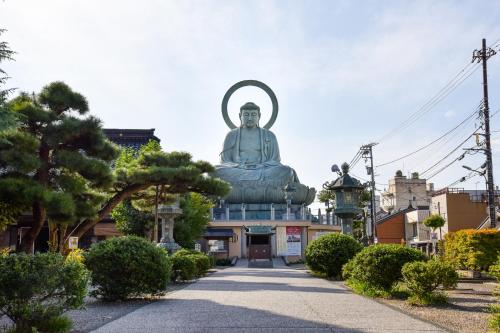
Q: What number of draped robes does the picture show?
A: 1